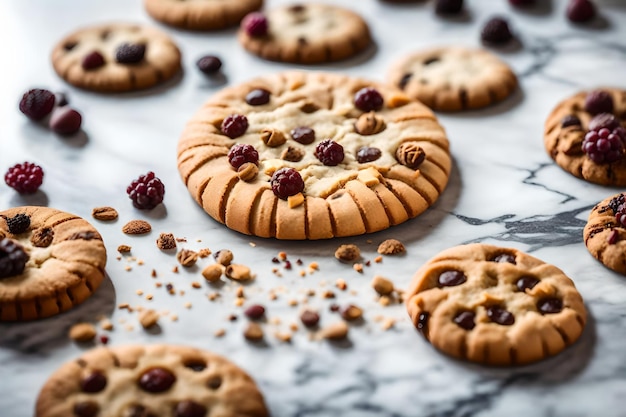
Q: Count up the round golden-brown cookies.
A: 10